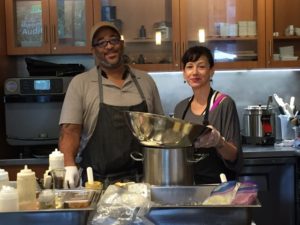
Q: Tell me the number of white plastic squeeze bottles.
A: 4